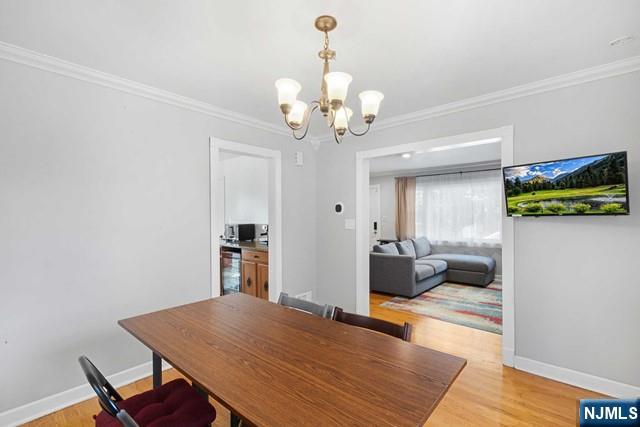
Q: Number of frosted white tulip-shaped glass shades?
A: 5